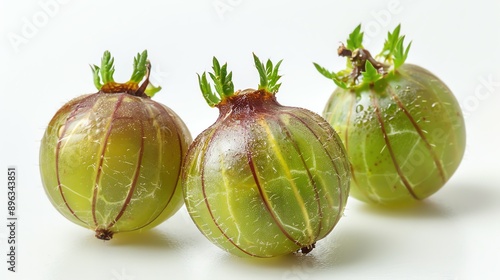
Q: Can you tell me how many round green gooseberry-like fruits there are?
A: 3